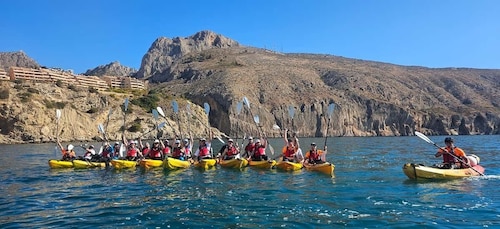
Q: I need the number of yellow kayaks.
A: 11